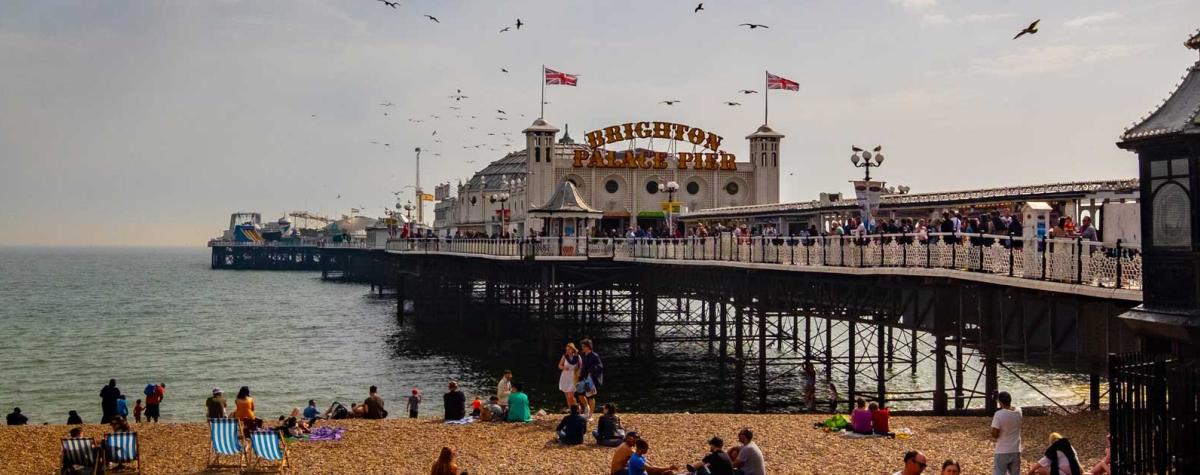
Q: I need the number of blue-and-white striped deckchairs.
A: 4